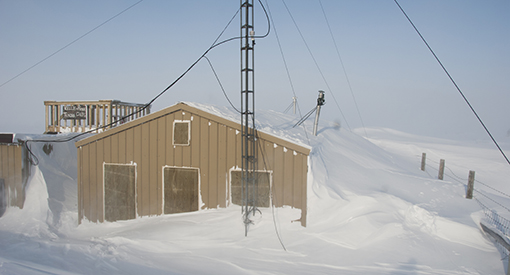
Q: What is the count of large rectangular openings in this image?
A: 3